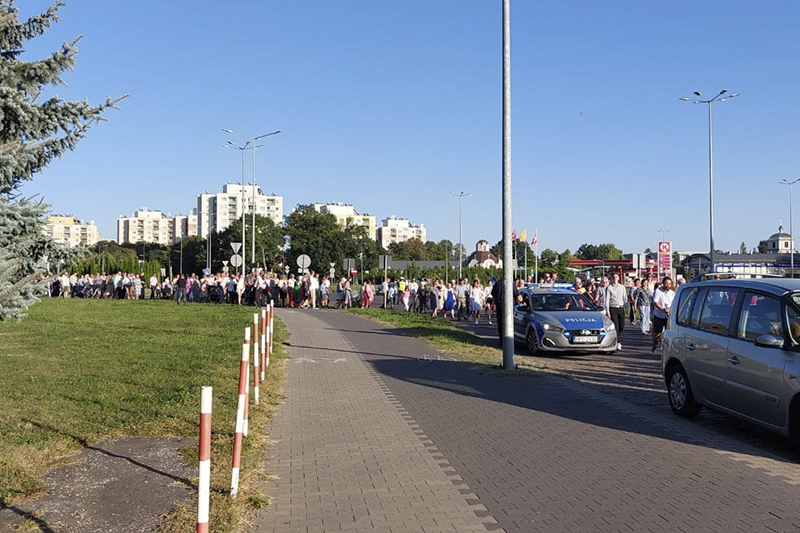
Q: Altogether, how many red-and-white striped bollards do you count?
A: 7